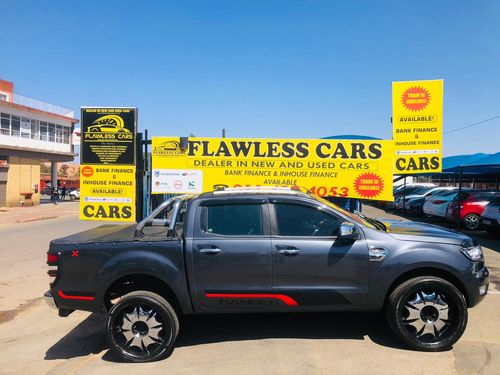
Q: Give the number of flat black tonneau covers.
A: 1